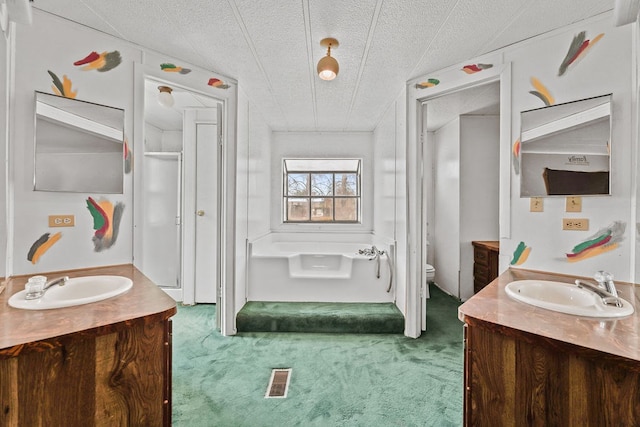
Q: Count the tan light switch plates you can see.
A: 2